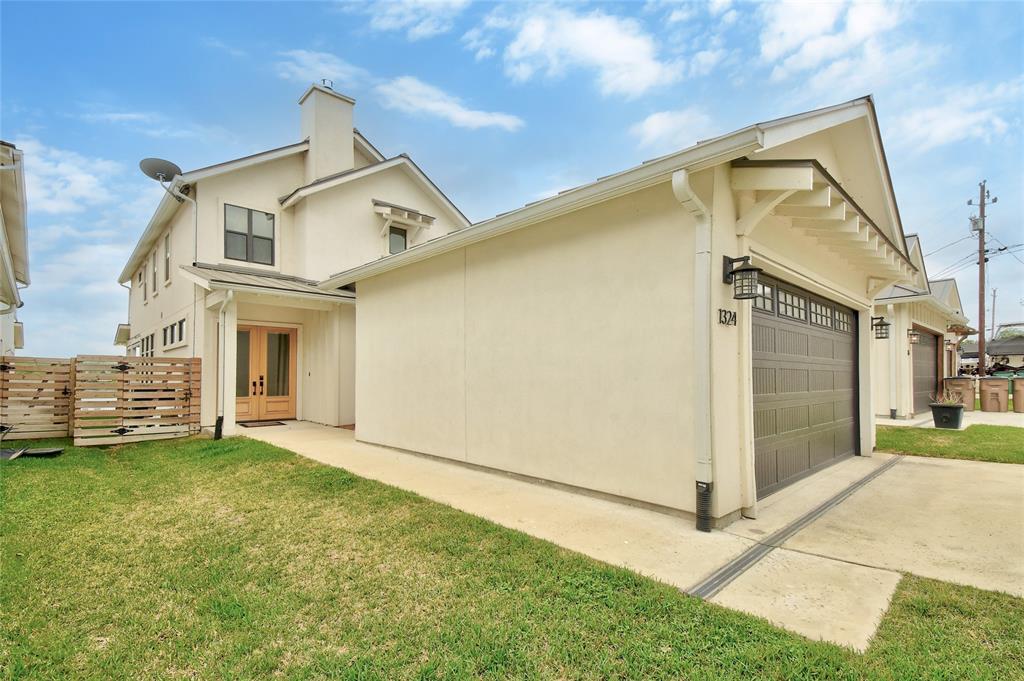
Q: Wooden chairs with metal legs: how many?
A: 0